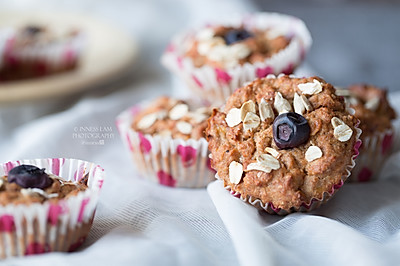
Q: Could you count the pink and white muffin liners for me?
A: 6